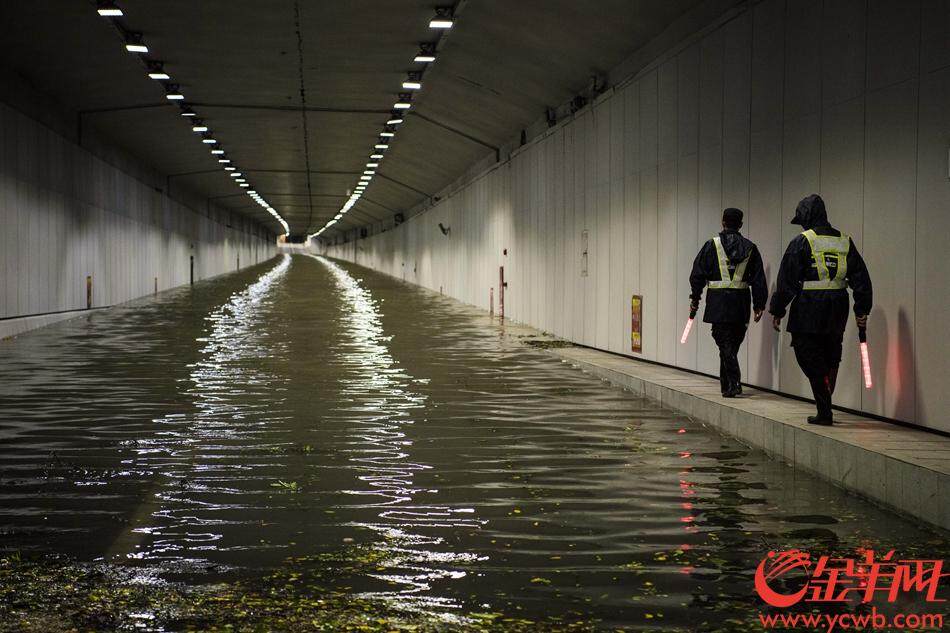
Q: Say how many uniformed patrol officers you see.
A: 2